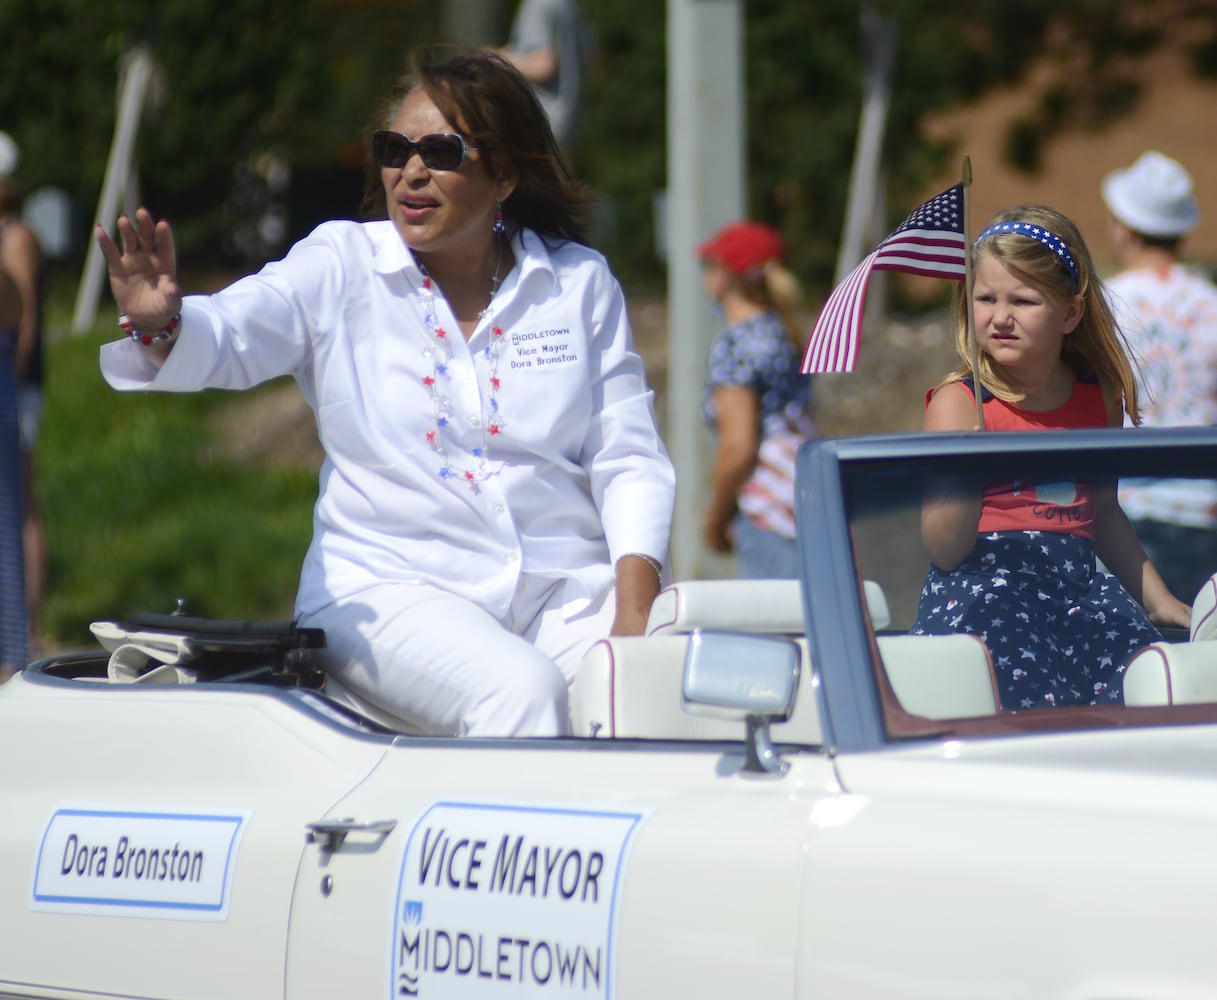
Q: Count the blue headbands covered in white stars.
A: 1